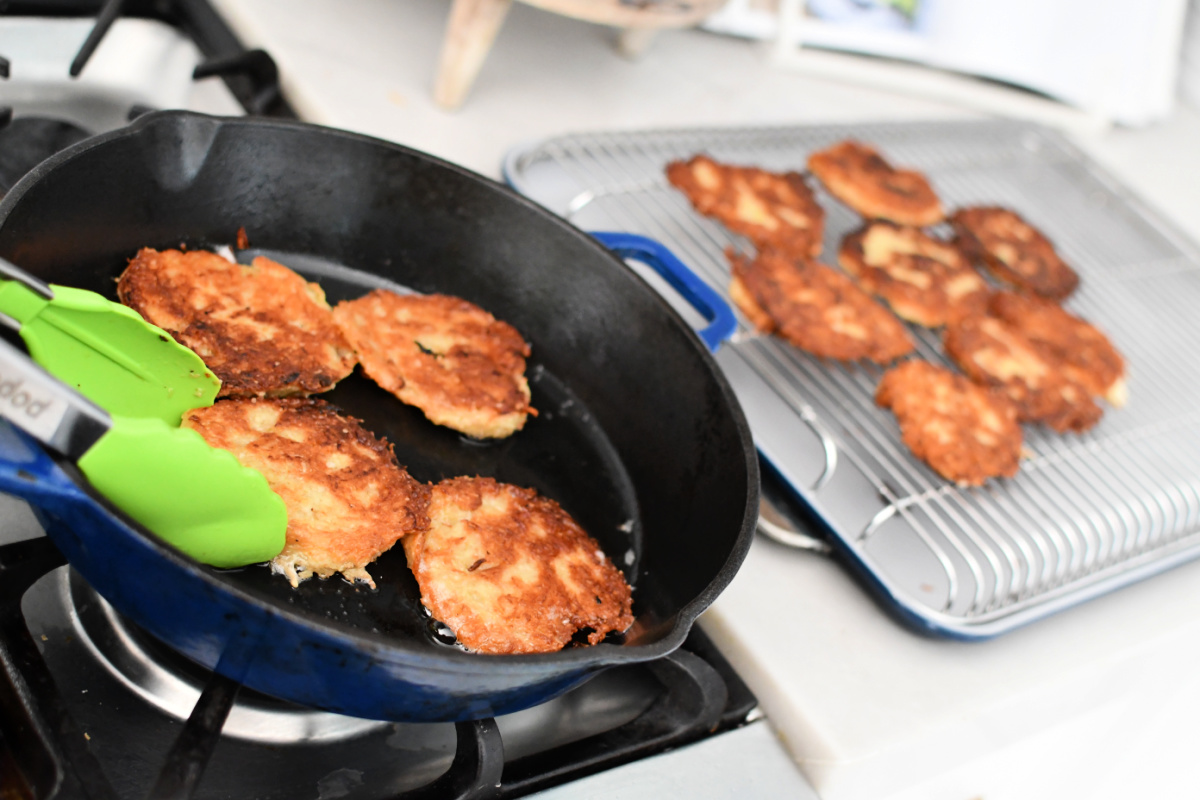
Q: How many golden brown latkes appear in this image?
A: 12